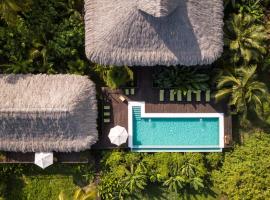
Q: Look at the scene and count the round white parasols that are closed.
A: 0